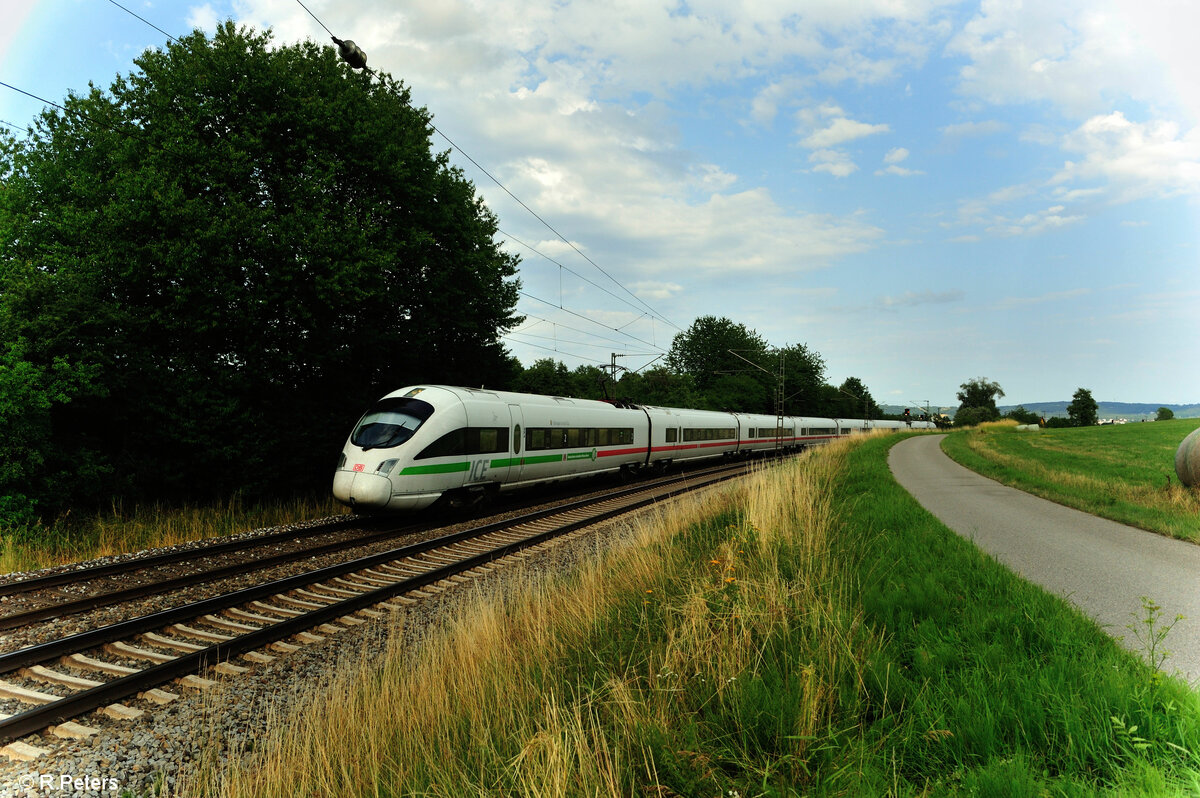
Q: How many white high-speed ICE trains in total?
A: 1